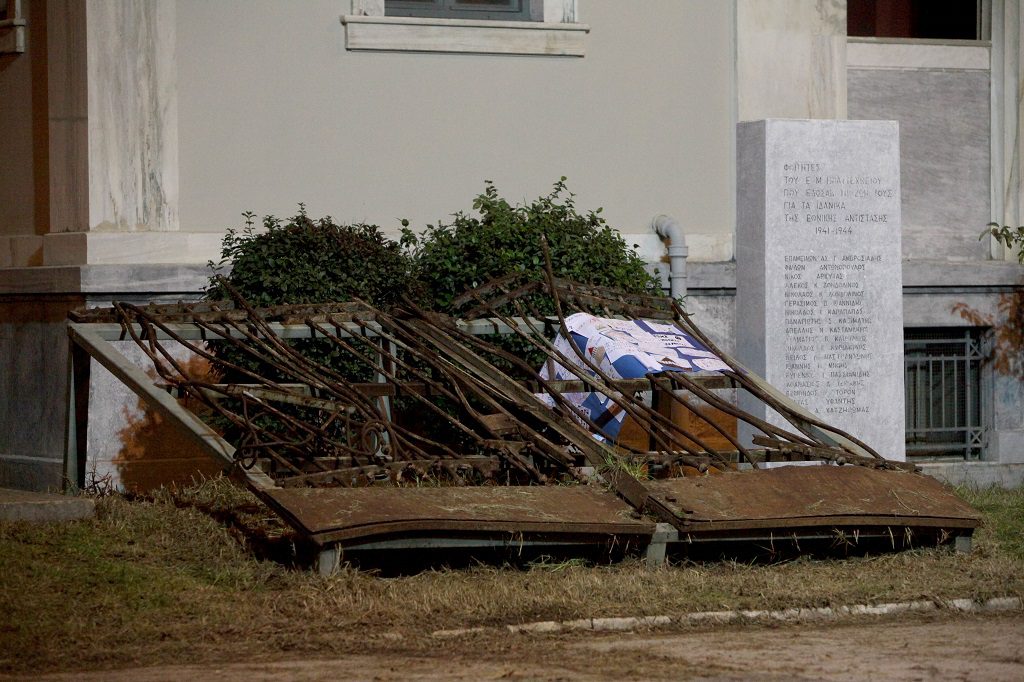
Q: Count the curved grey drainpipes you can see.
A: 1